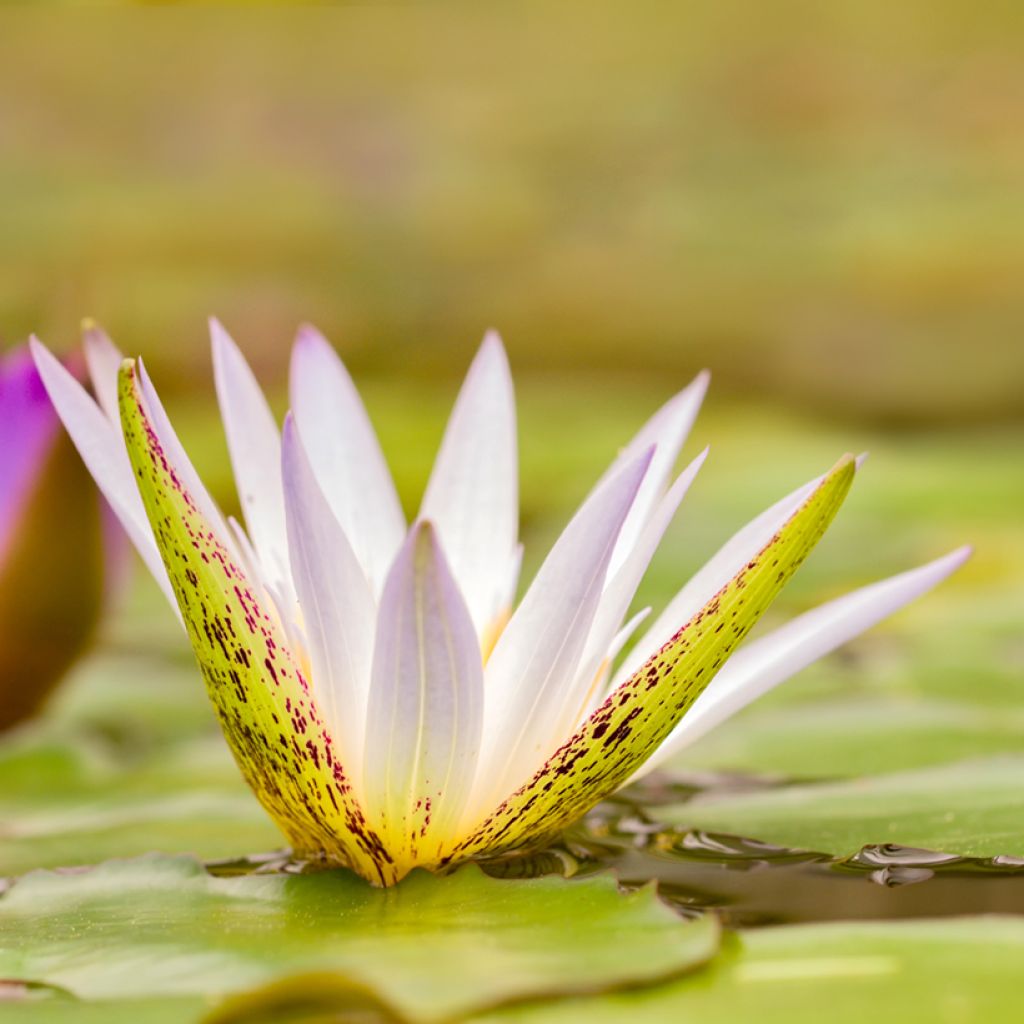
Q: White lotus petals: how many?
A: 13